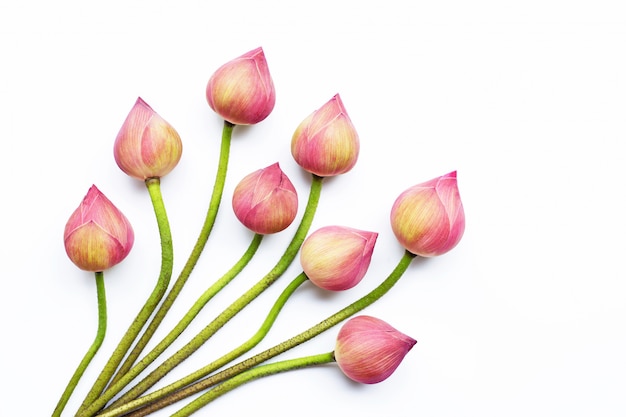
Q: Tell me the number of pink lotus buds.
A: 8